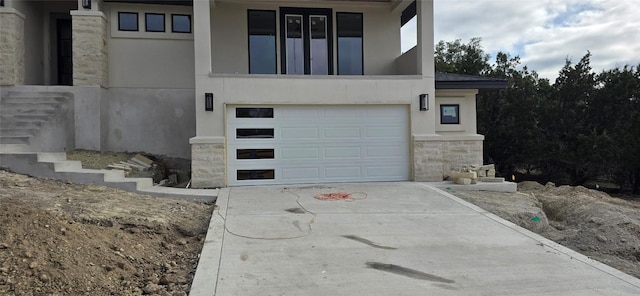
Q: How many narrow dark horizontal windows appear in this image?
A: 4